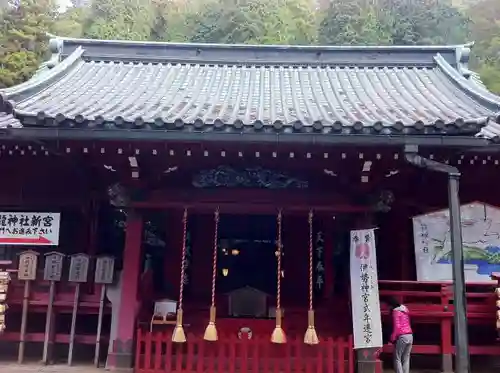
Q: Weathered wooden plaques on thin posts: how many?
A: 4